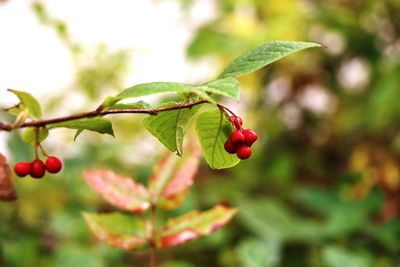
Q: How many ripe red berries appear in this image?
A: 8